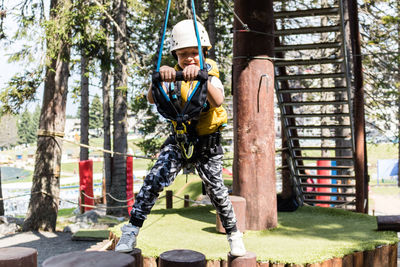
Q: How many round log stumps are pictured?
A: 6